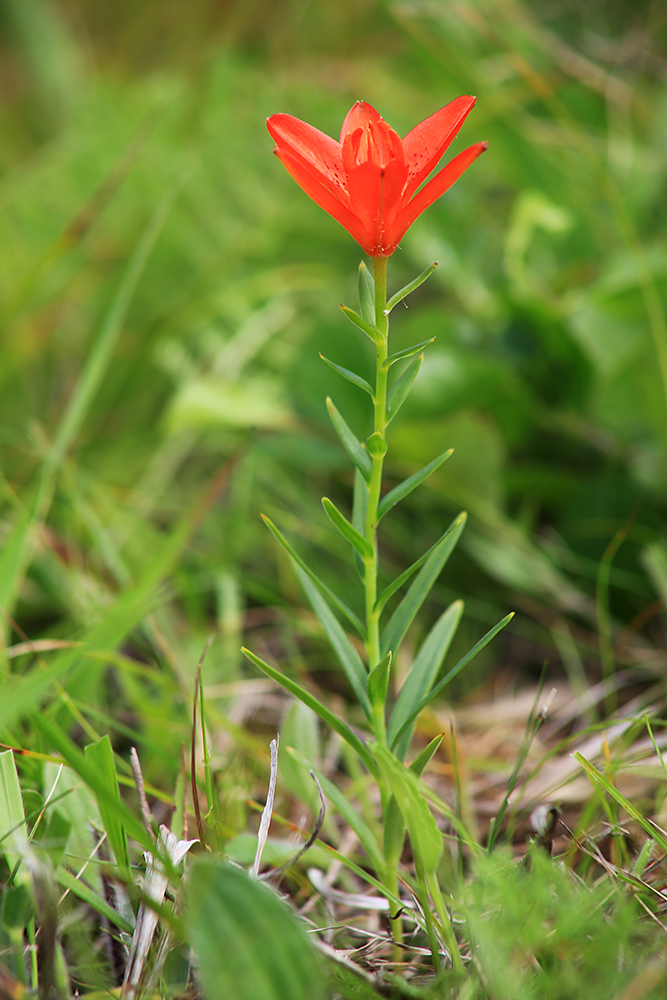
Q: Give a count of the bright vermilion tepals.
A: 6